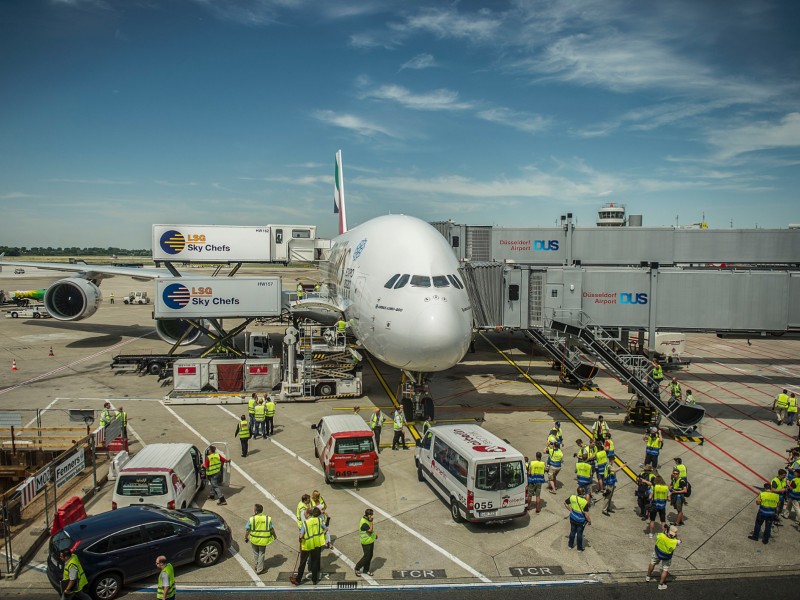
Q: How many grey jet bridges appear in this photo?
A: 2